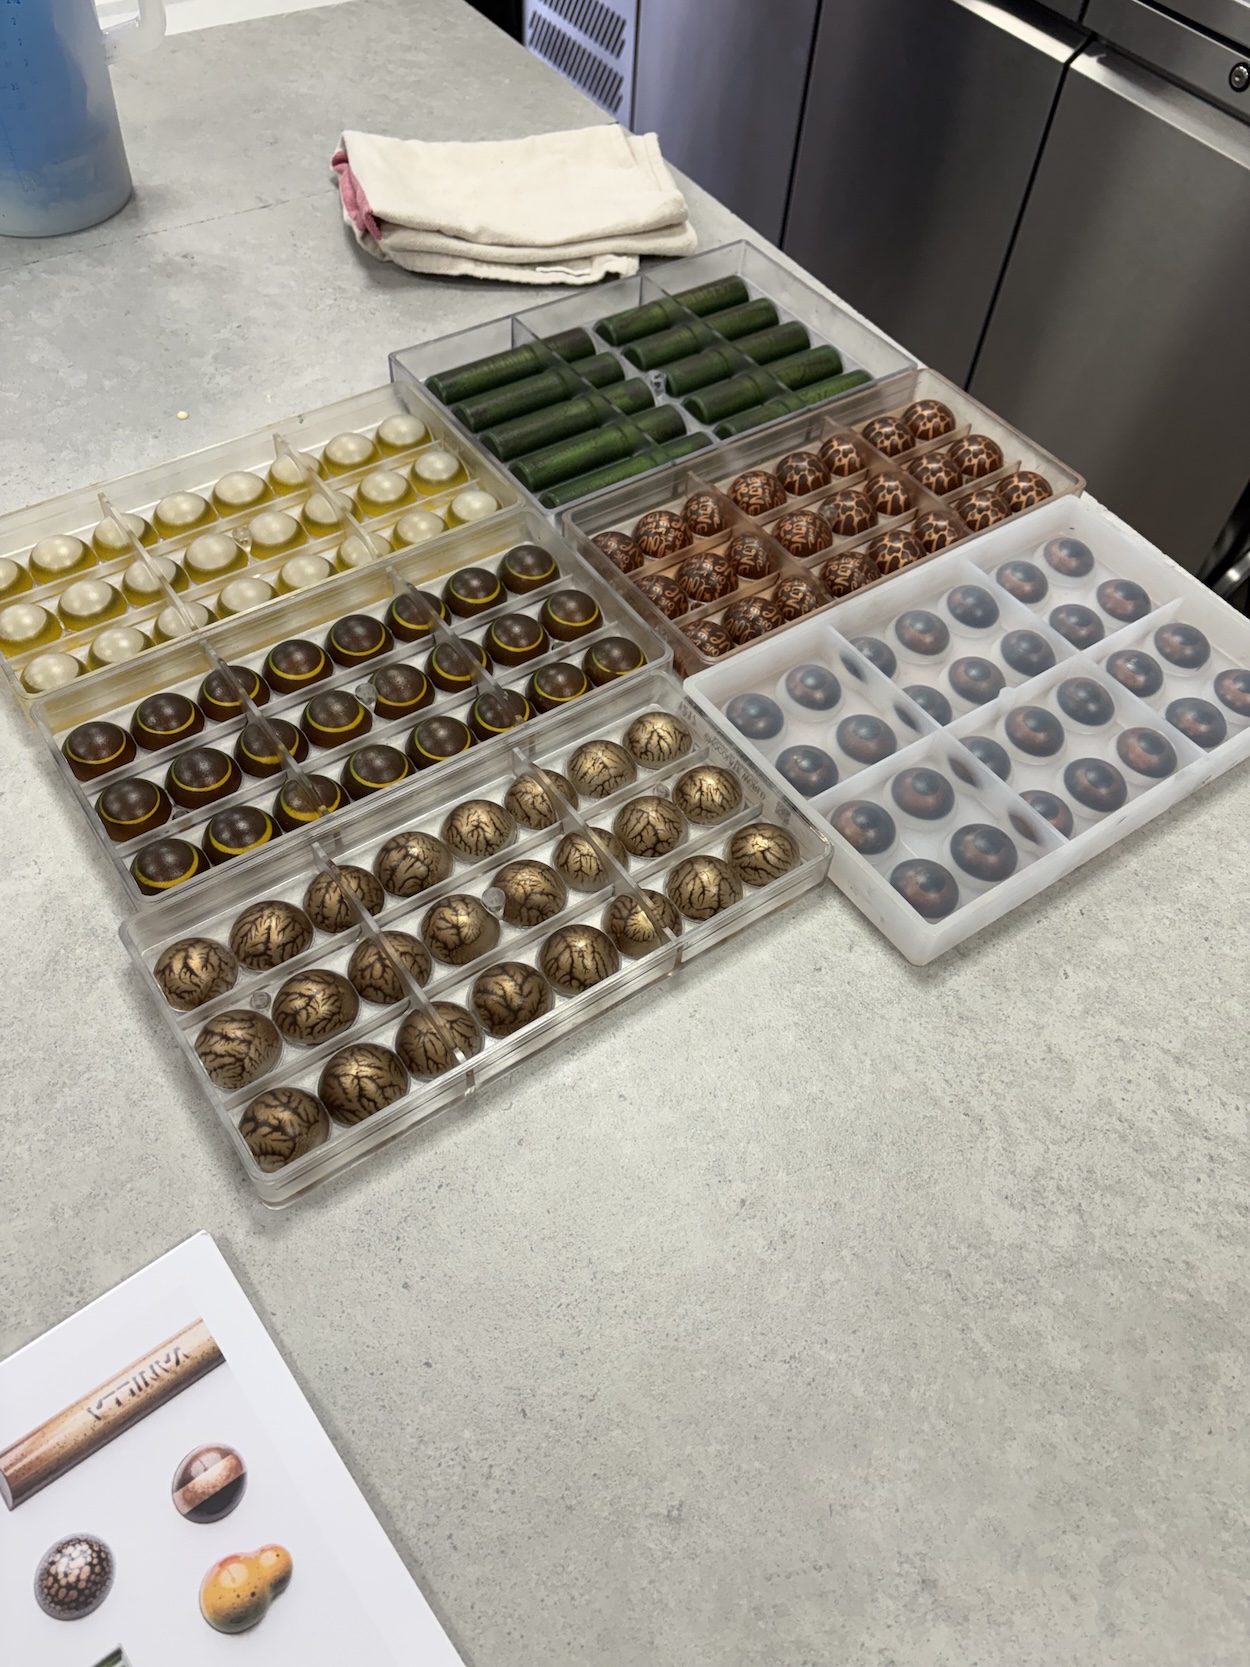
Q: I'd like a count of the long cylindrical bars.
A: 10